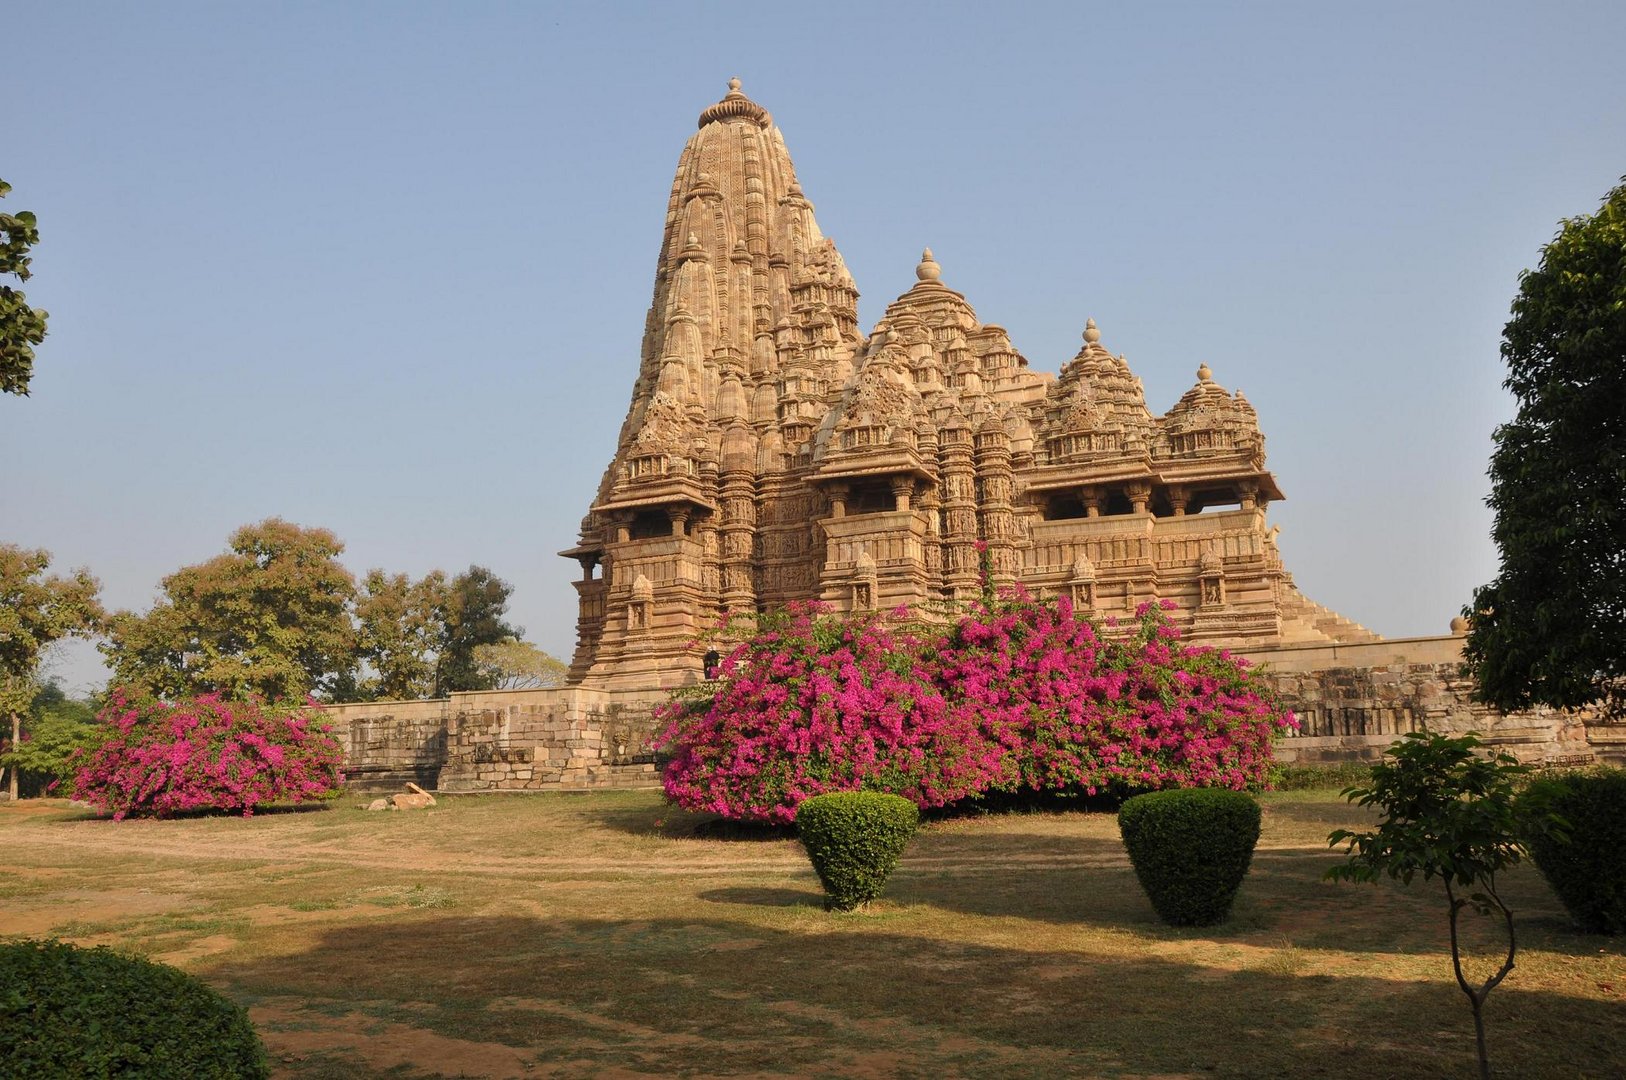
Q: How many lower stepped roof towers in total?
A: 3